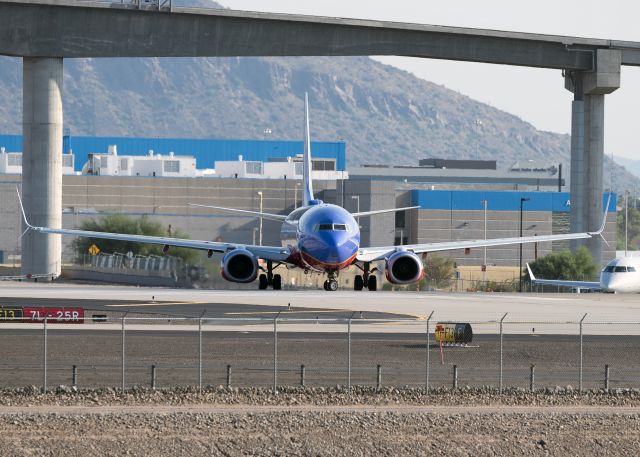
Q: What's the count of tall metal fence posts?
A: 8